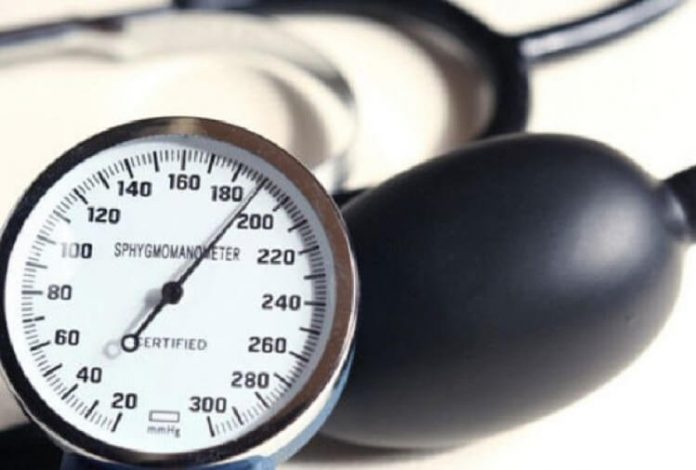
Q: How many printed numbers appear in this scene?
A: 15